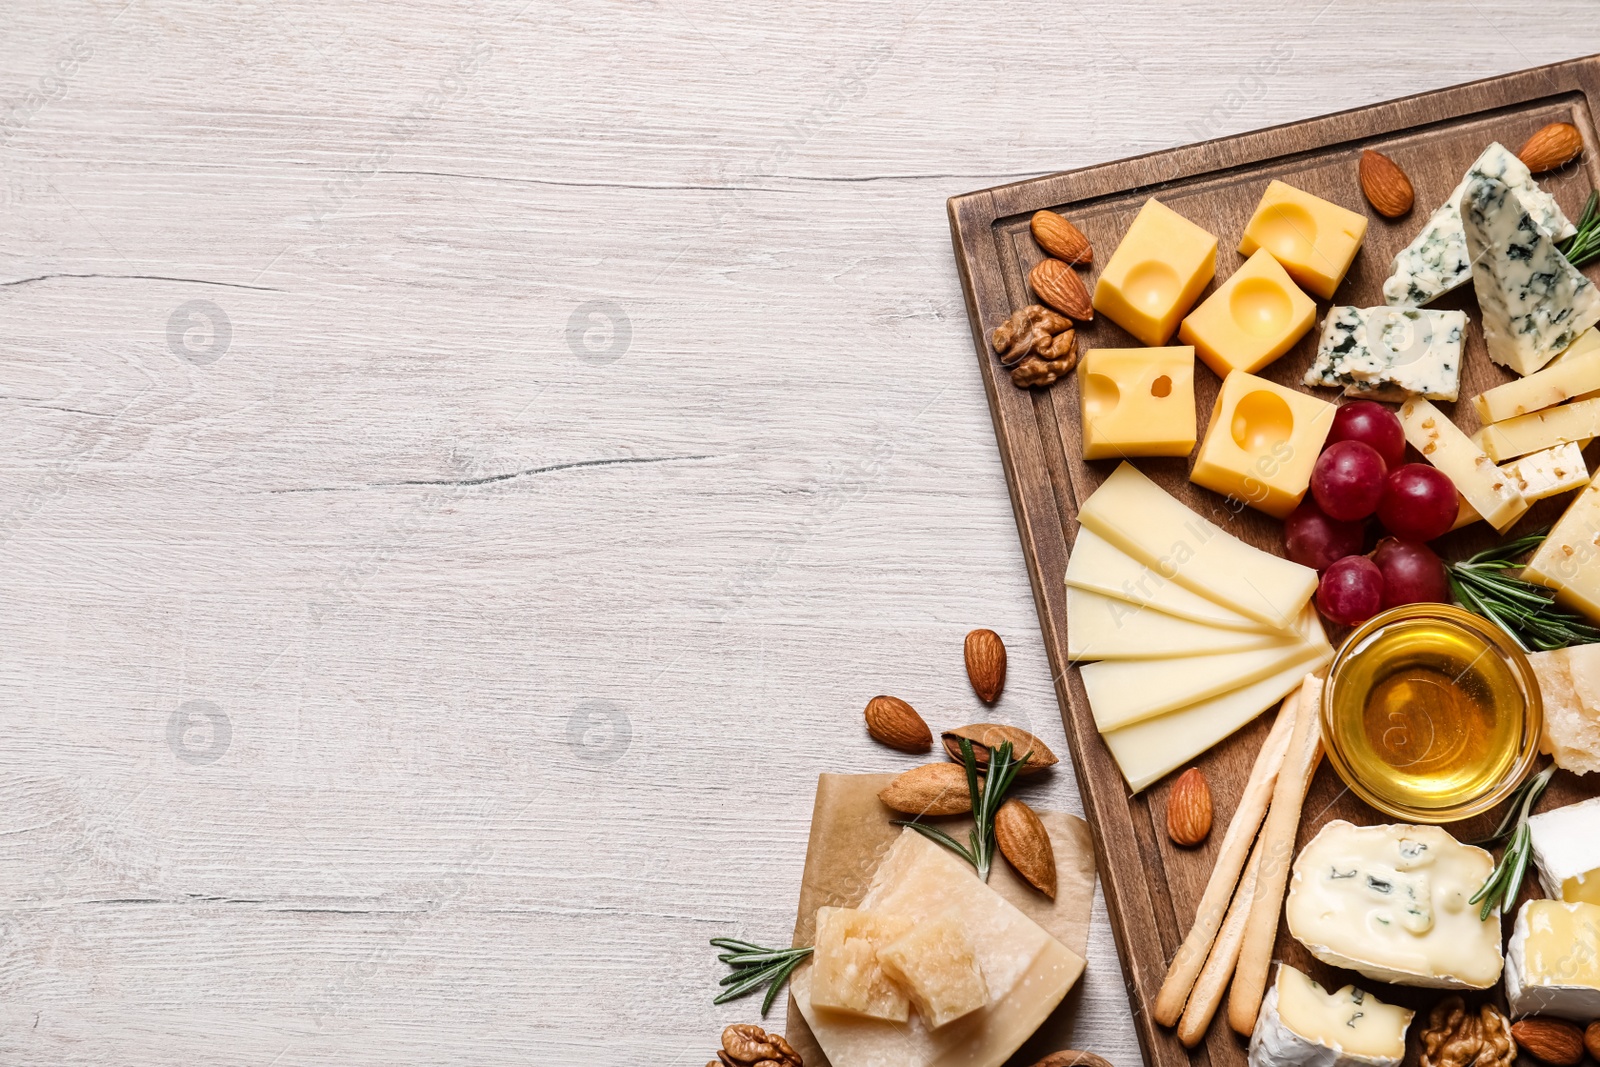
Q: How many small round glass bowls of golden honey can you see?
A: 1